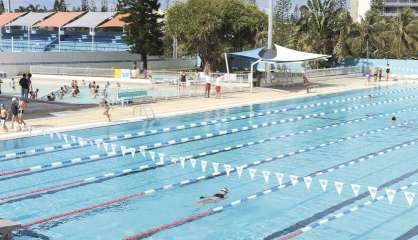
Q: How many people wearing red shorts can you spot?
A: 2